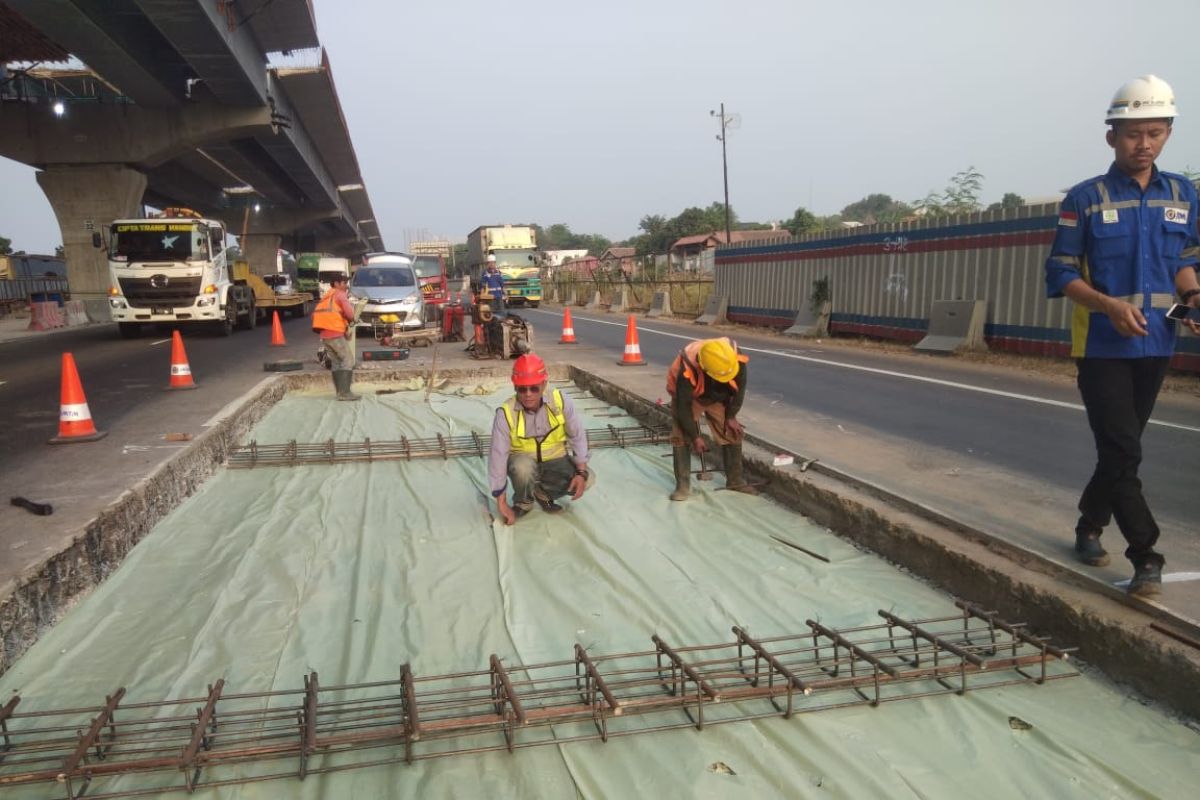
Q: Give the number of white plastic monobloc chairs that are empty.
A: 0